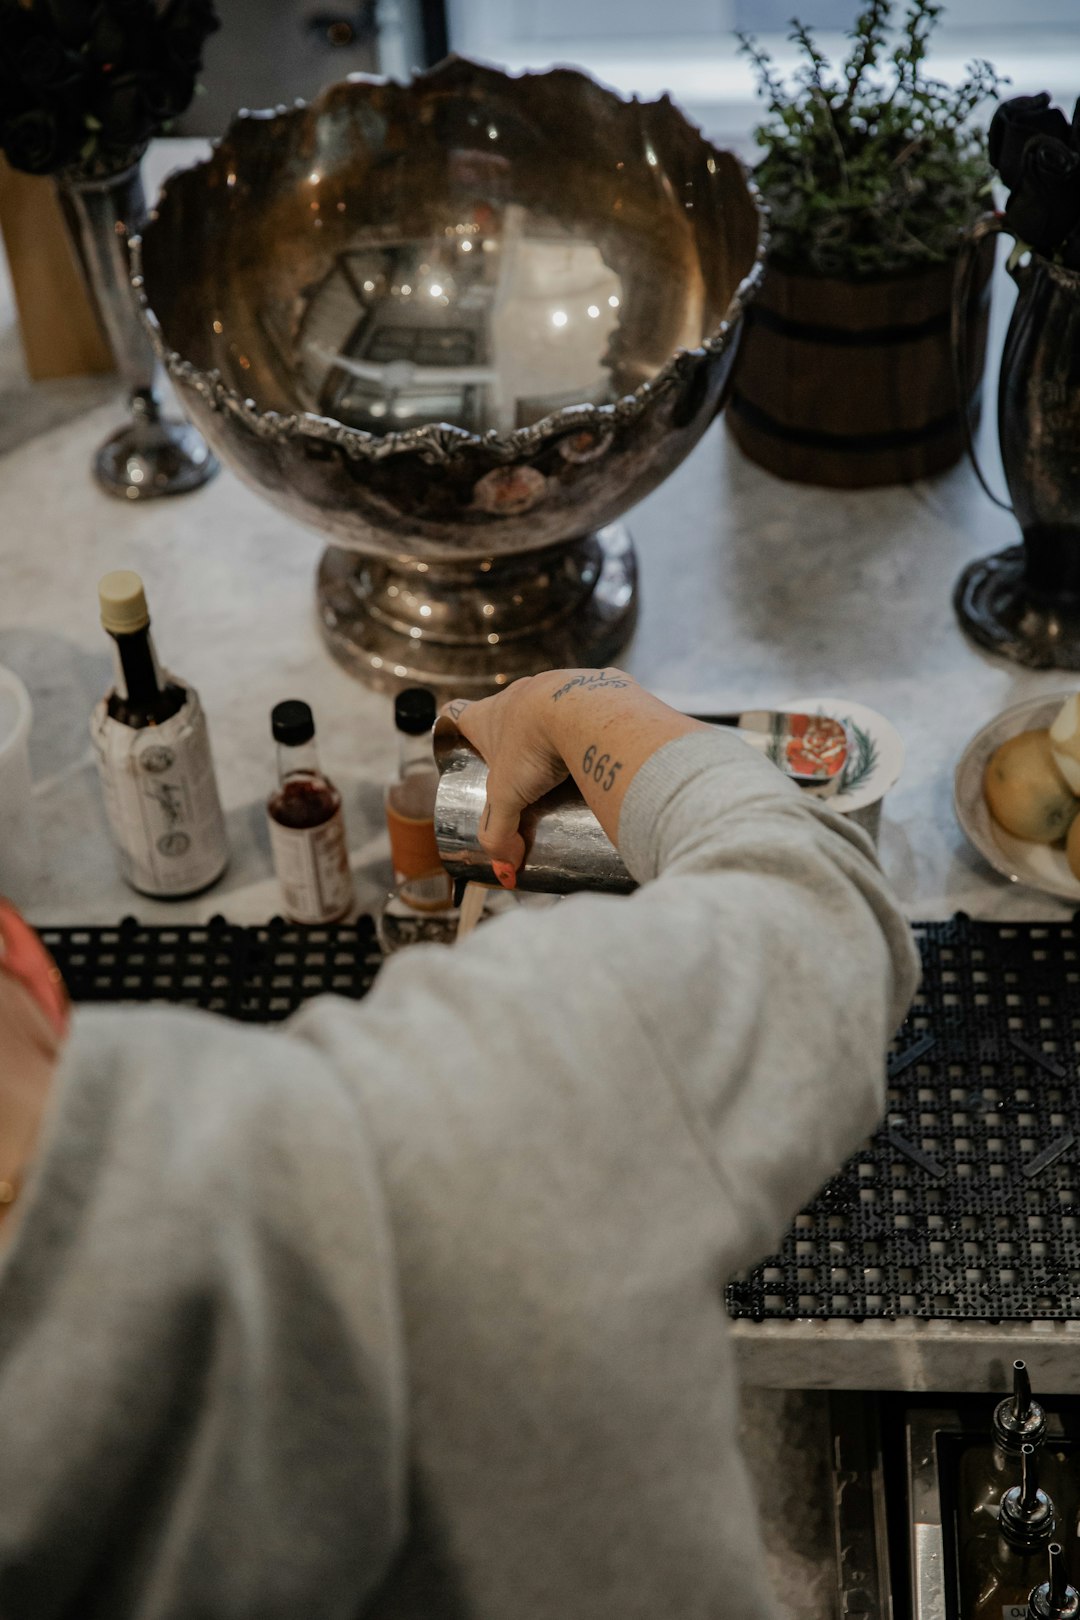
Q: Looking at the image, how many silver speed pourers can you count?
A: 3